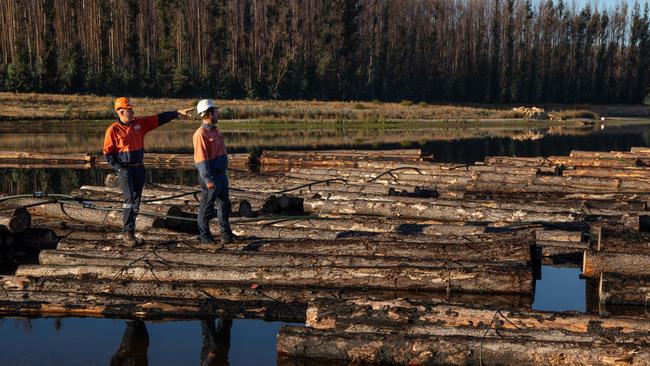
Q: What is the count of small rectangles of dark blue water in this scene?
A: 1